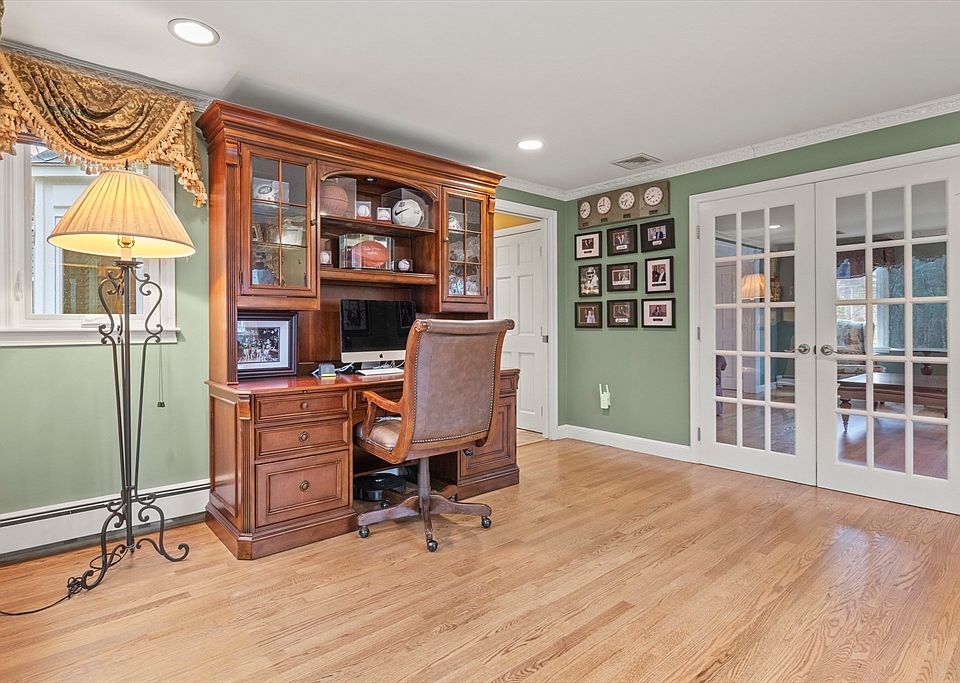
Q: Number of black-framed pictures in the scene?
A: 10